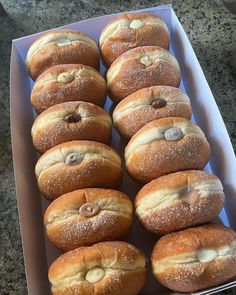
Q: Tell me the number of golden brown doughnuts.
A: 12